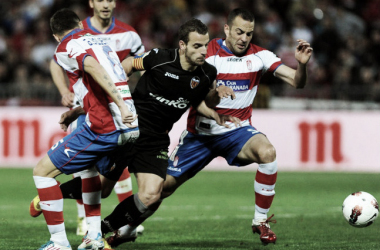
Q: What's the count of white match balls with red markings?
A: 1